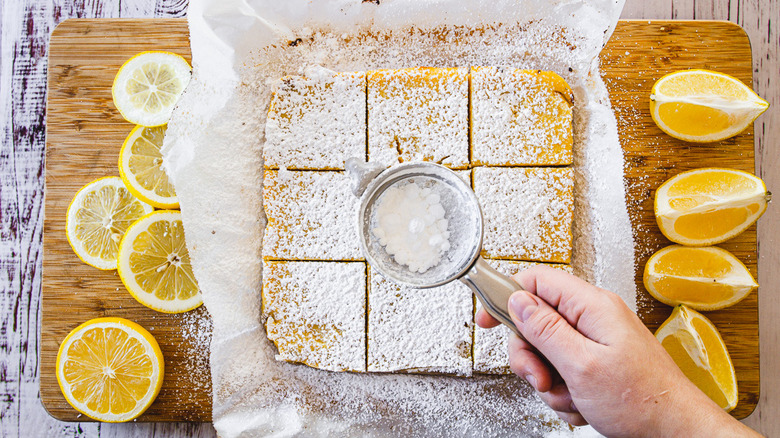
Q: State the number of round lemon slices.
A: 5